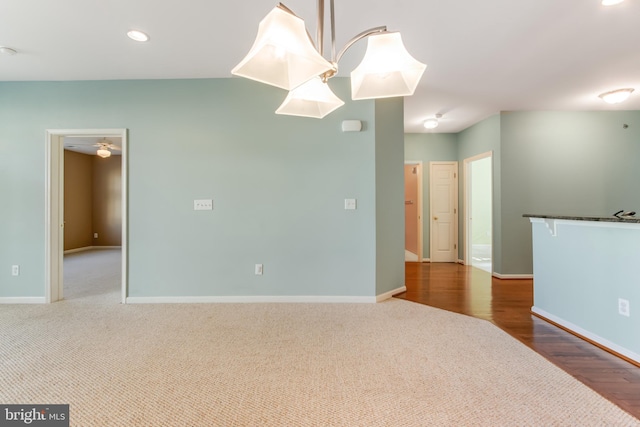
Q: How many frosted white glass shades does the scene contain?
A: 3